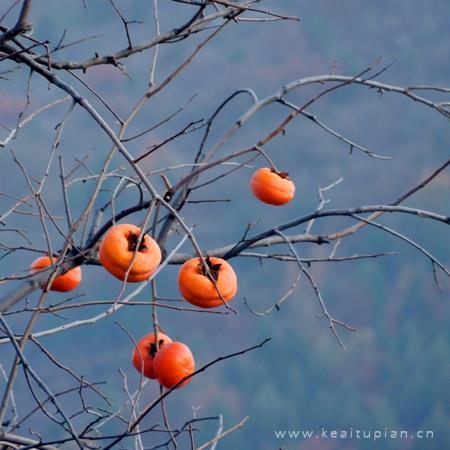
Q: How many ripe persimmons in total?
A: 6